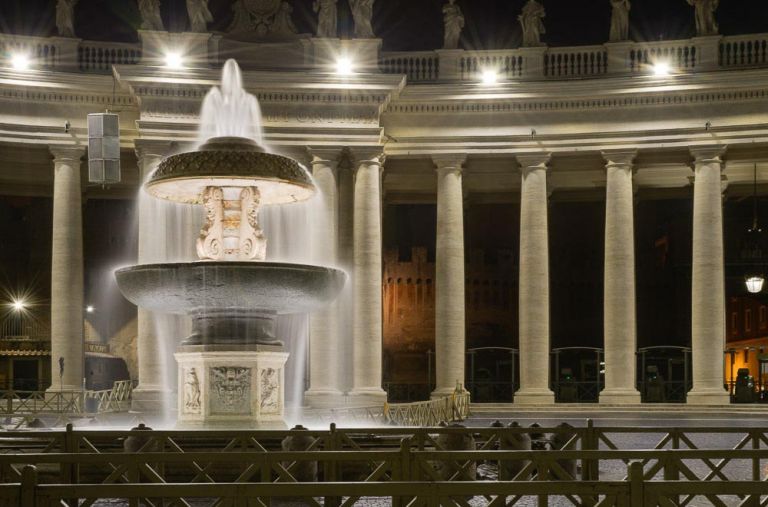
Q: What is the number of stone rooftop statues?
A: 9